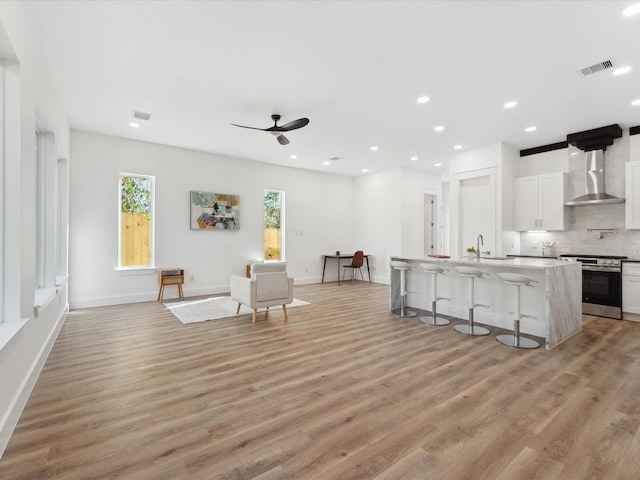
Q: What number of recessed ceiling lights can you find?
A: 15